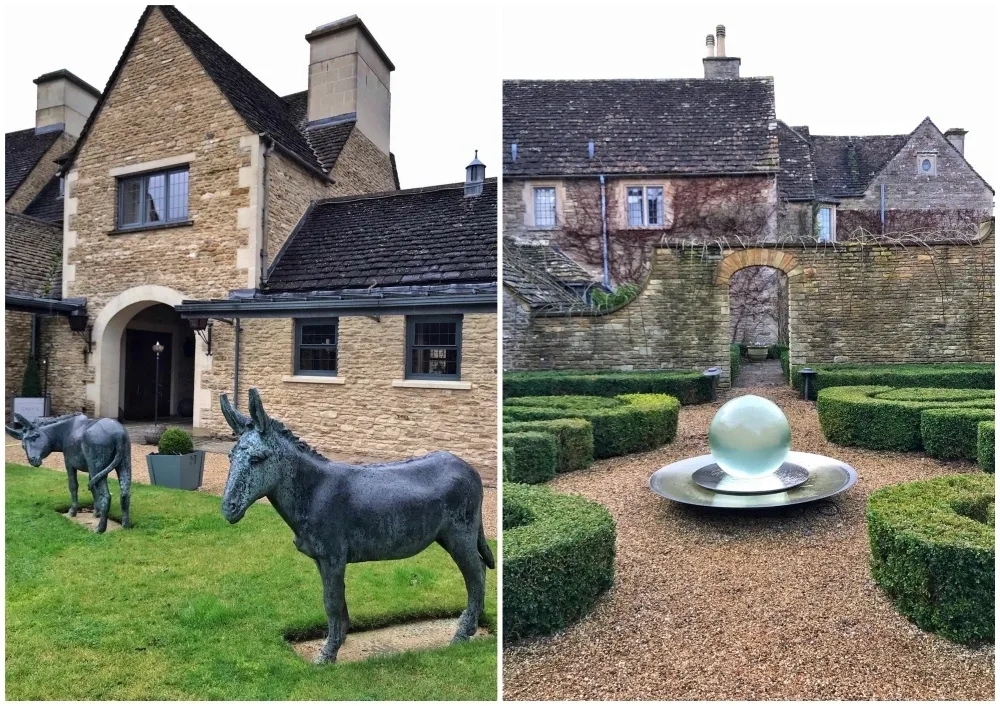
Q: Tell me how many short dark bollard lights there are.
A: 2